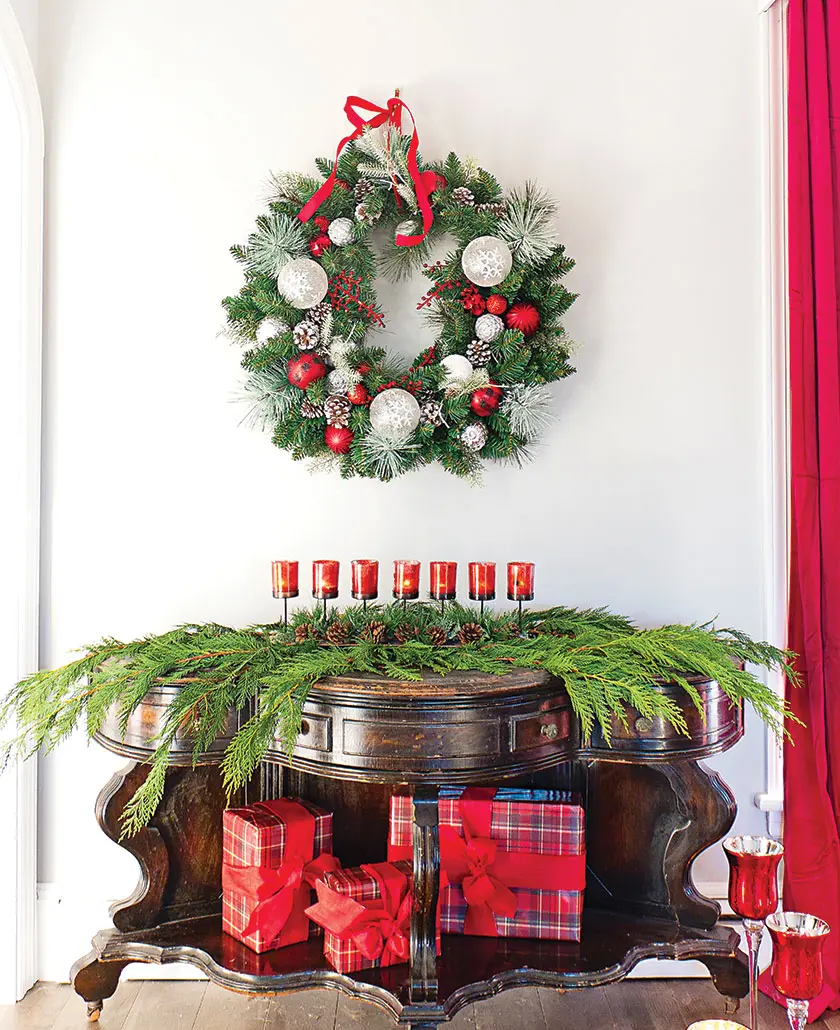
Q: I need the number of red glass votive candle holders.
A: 7